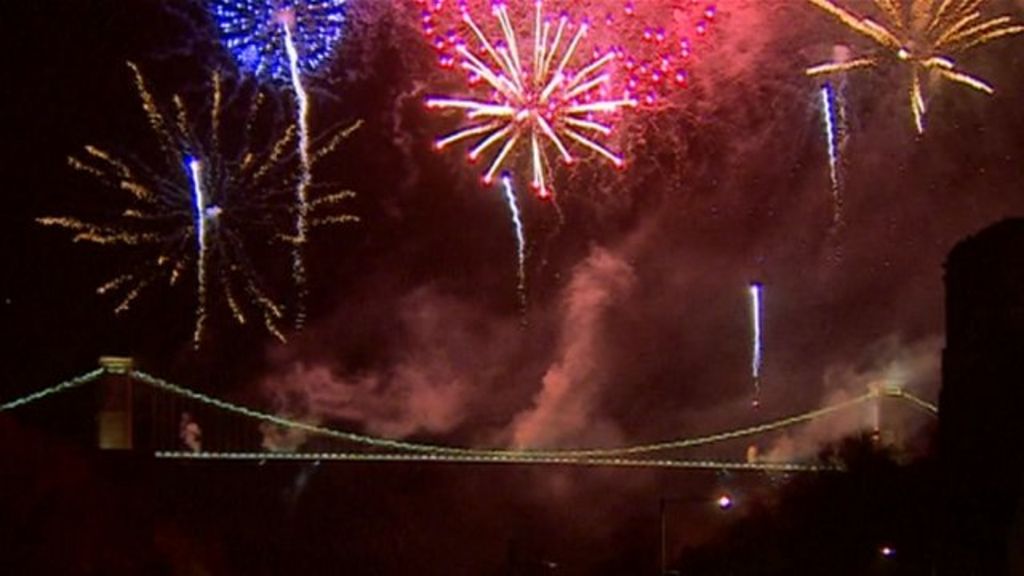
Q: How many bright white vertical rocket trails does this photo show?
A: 5